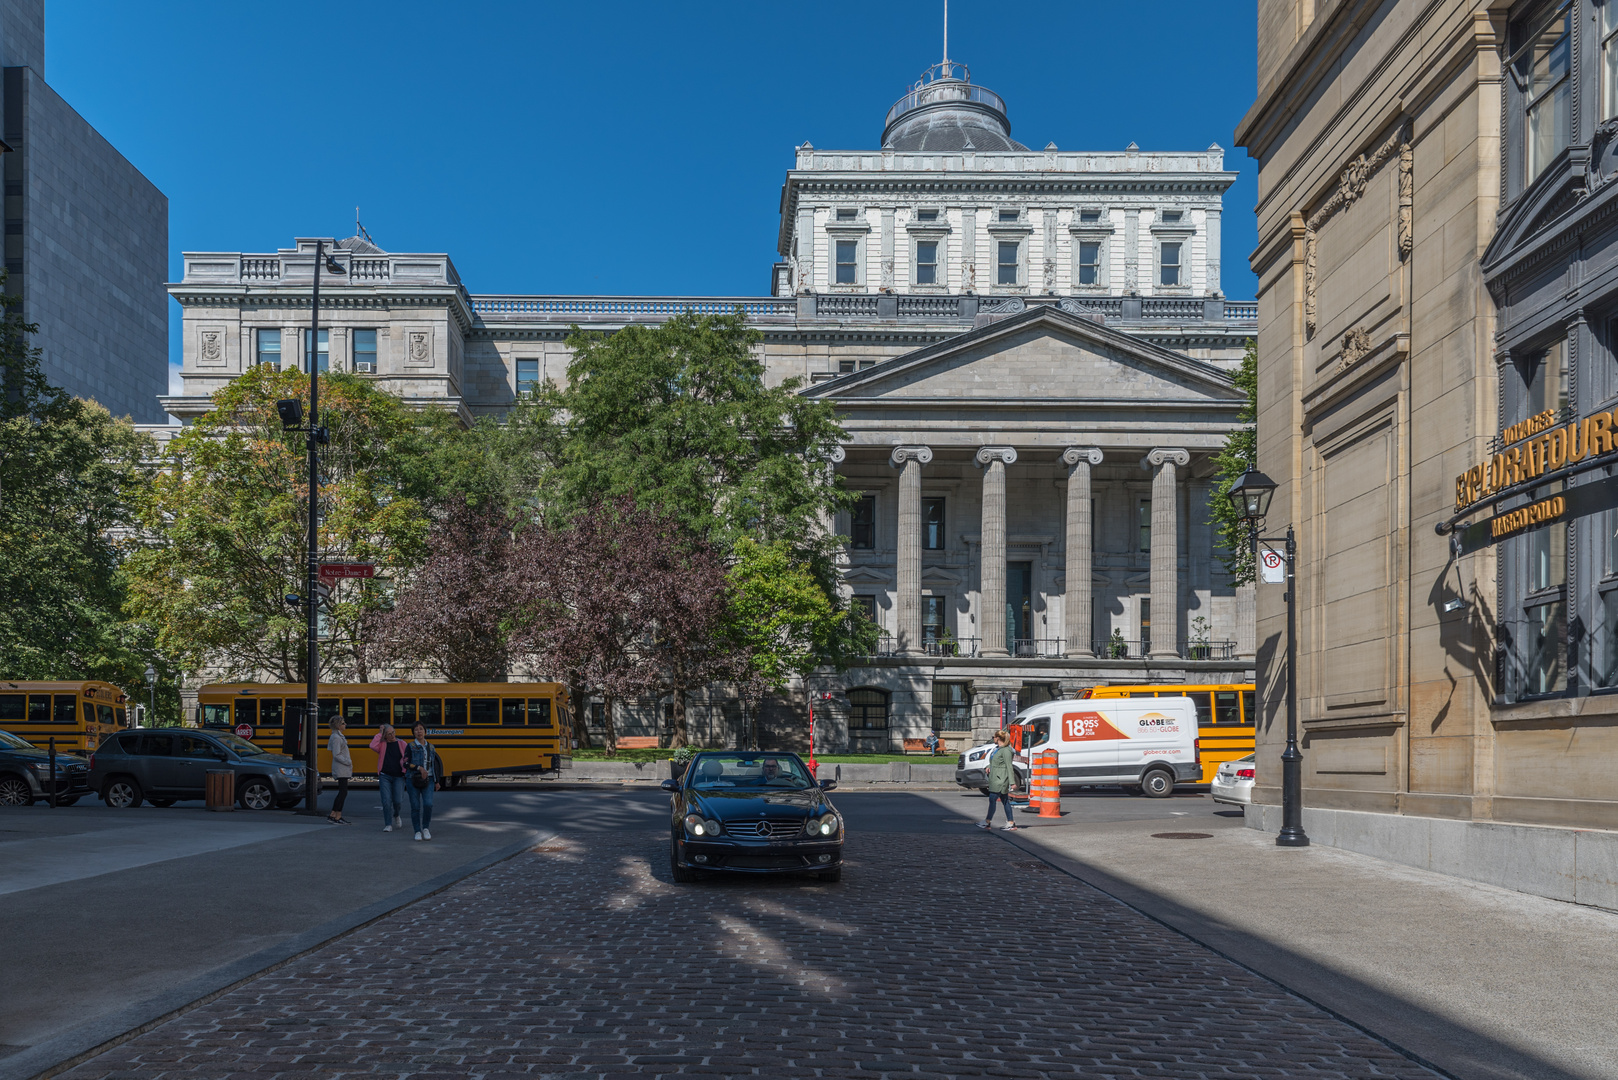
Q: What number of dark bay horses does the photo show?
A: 0